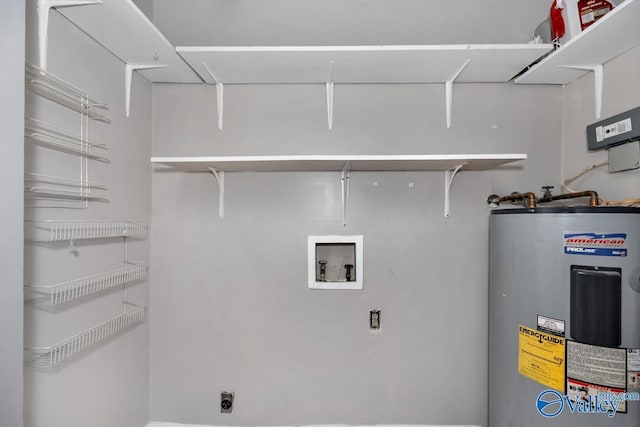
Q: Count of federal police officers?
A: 0